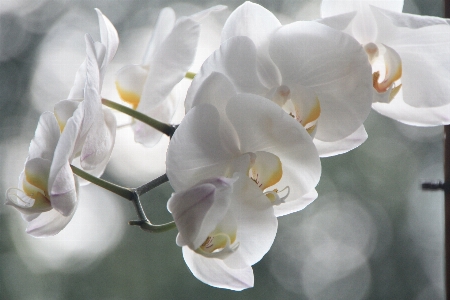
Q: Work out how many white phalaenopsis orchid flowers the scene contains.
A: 7